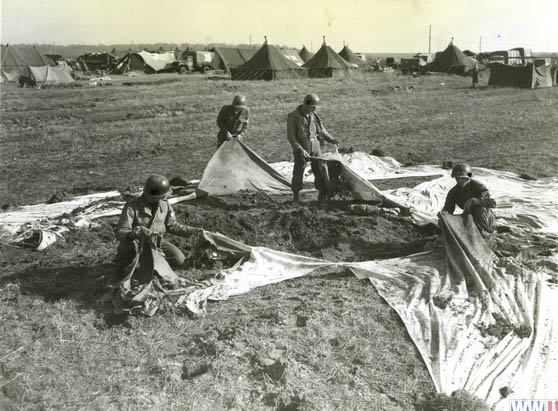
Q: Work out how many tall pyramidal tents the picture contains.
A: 5